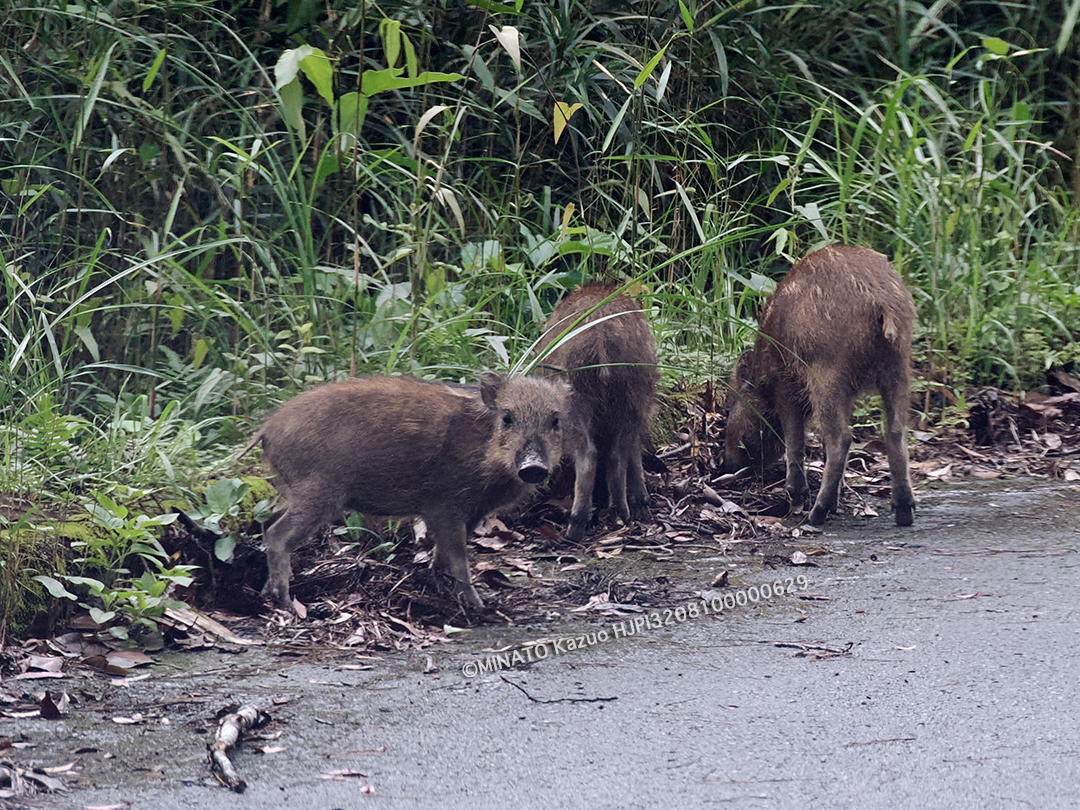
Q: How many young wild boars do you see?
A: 3